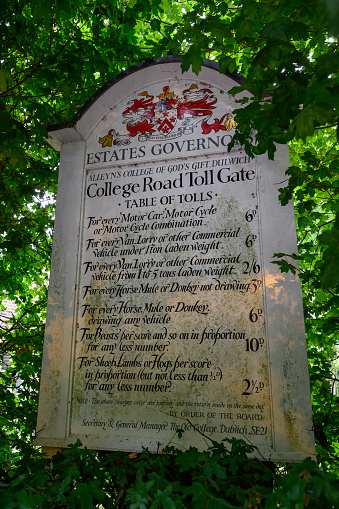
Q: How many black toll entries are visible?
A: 7